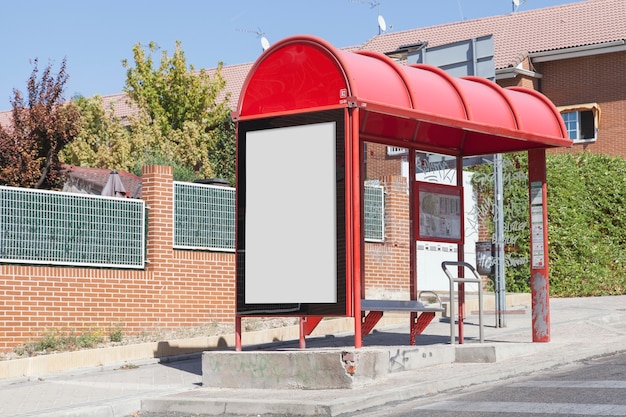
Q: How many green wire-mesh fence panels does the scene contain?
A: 3